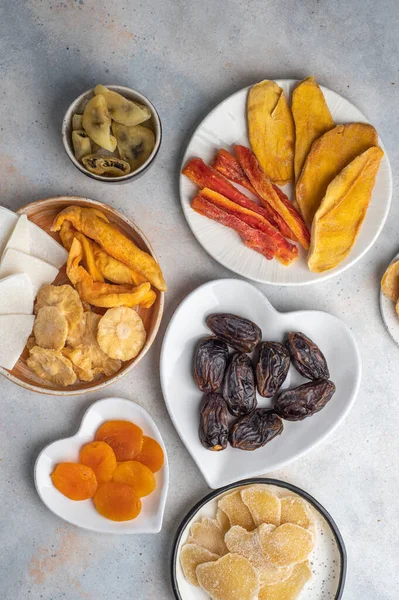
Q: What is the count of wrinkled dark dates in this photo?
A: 8